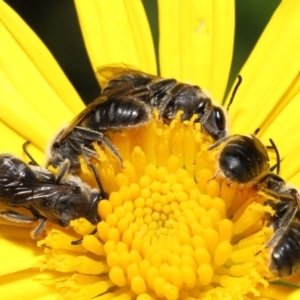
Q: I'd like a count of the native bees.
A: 5